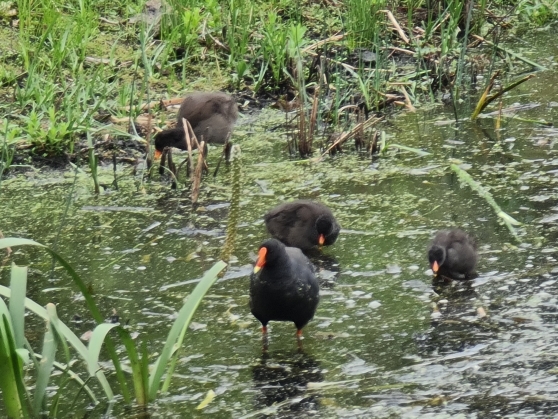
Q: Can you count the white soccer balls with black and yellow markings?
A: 0